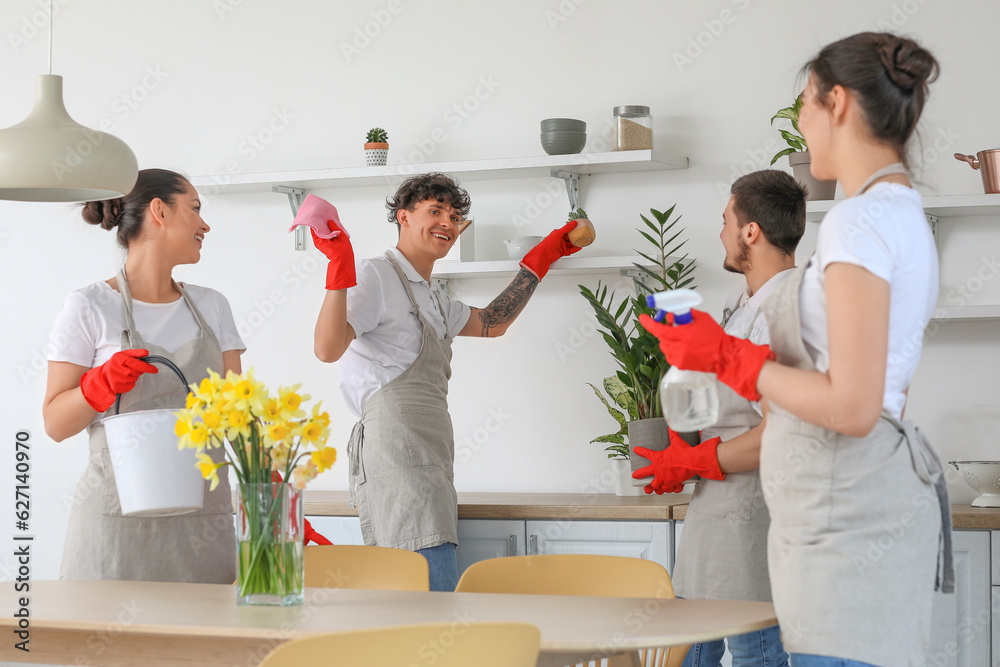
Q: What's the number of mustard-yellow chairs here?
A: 3